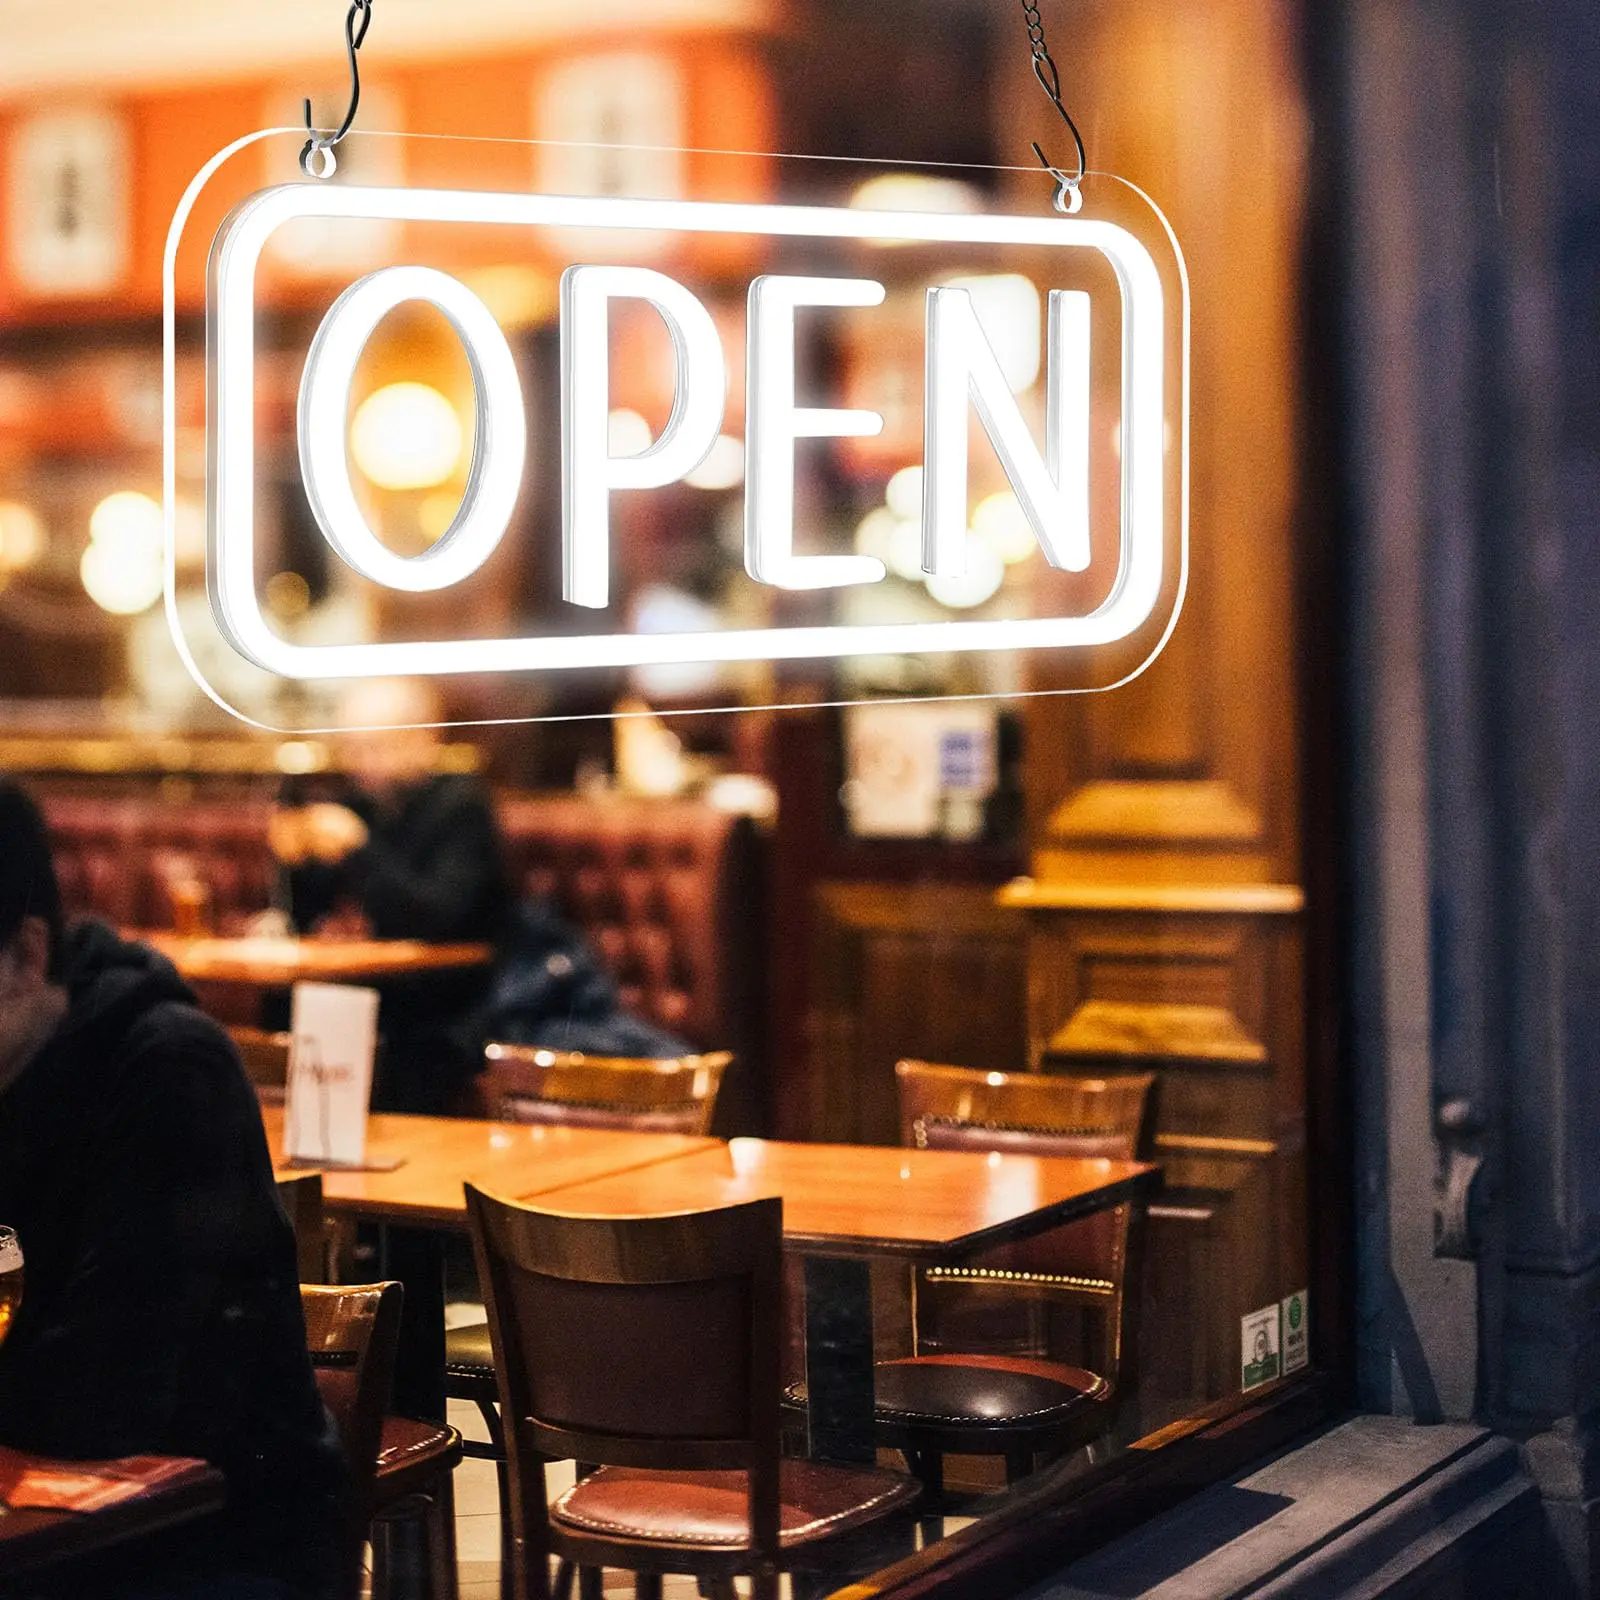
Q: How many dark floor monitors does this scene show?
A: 0